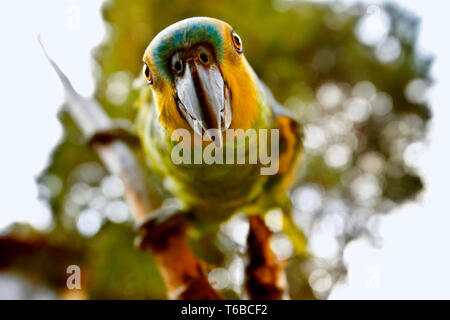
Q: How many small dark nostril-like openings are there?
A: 2